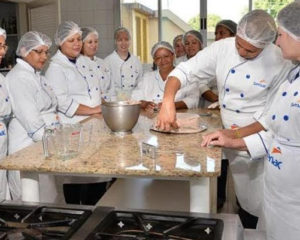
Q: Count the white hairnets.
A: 11